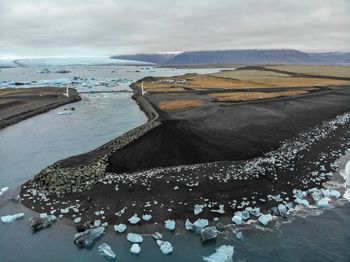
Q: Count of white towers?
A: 2